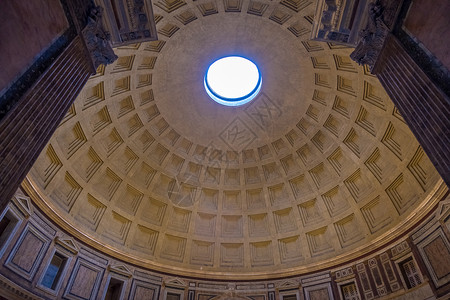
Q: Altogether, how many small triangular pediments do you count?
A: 6